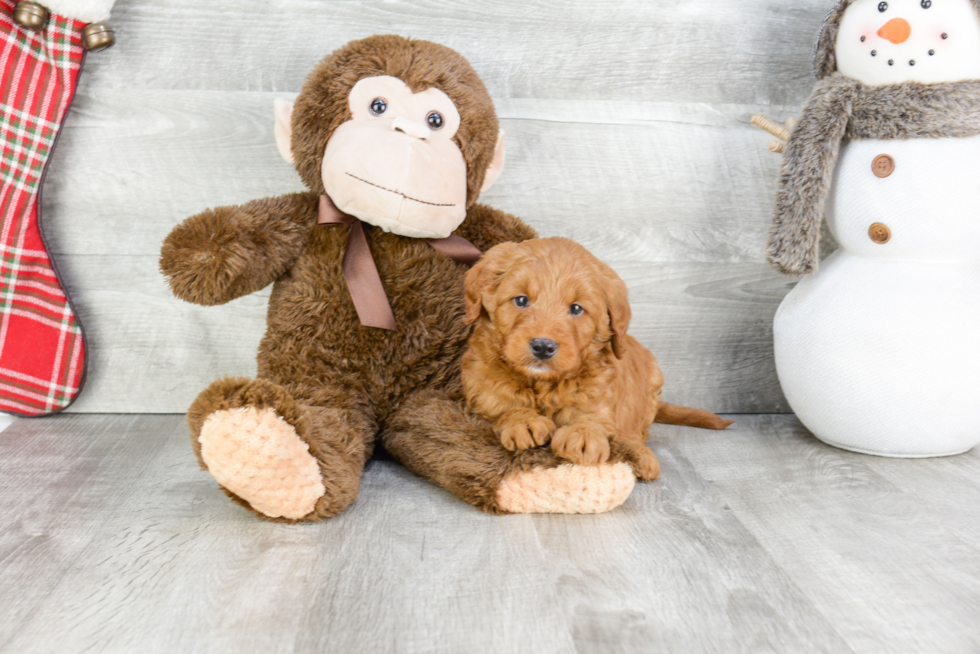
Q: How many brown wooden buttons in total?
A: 2